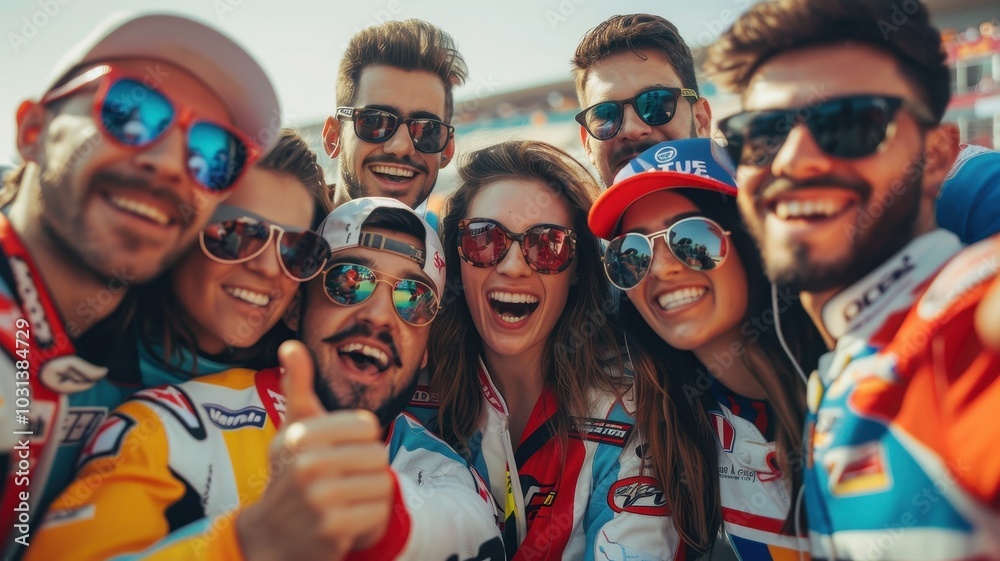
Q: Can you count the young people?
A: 8